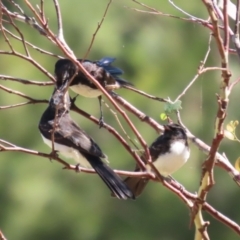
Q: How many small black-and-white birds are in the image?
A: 3